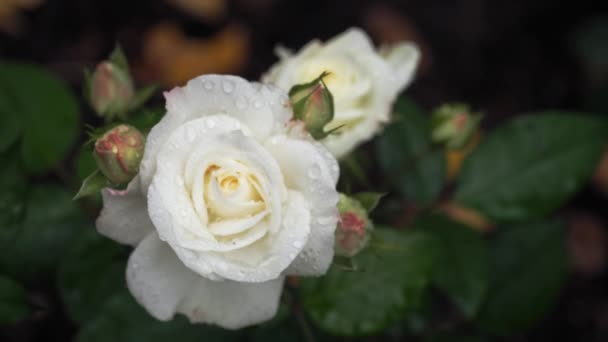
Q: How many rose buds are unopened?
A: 5